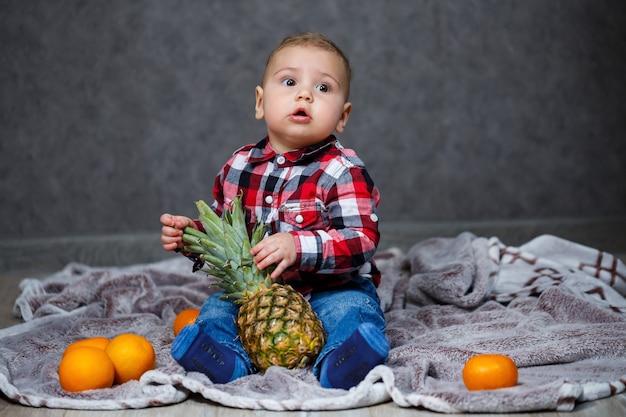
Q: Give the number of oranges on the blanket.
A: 5